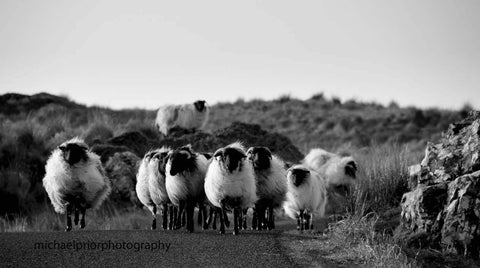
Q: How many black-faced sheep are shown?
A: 9